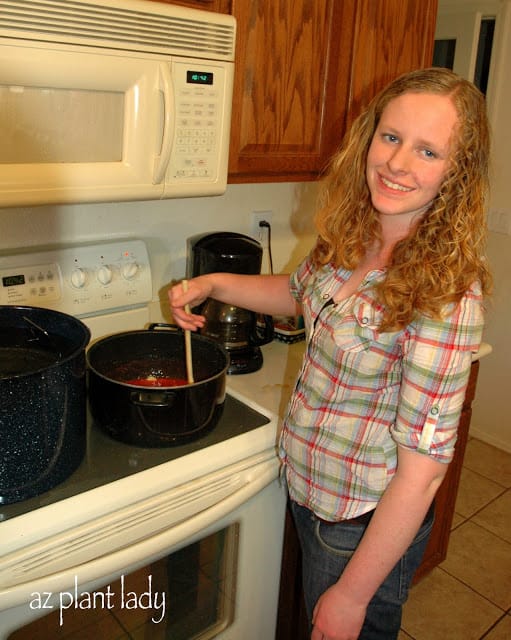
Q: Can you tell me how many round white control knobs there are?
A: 3